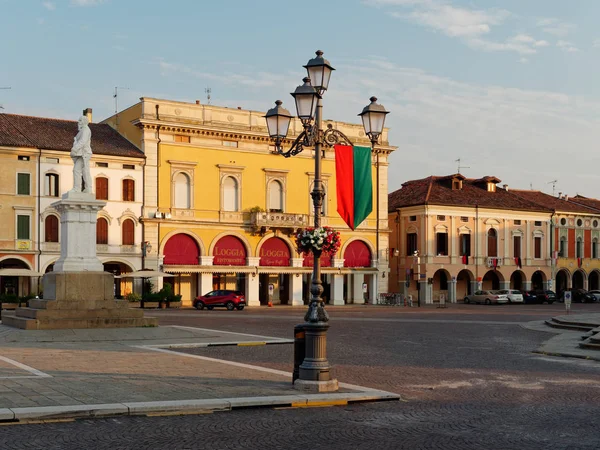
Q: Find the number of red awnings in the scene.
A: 5